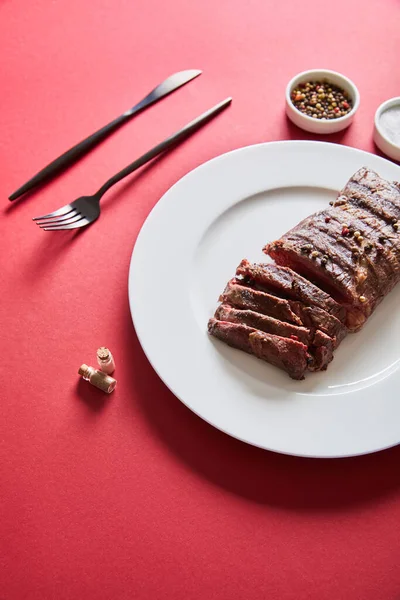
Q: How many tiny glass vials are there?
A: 2